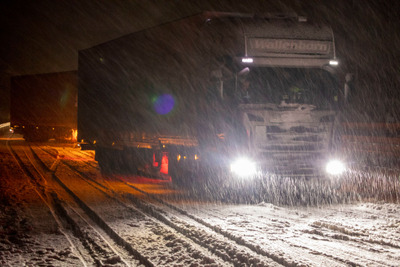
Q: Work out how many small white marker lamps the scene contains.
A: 2